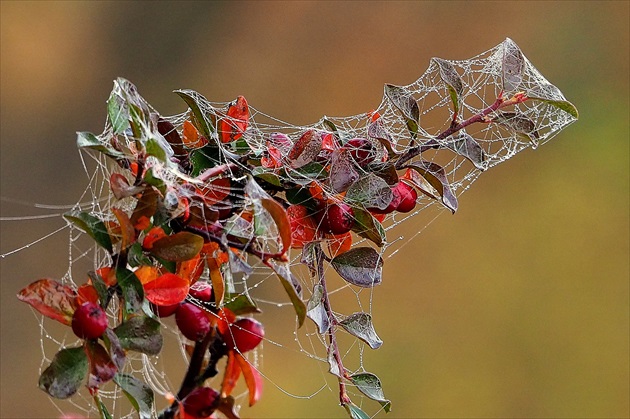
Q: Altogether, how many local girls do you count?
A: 0